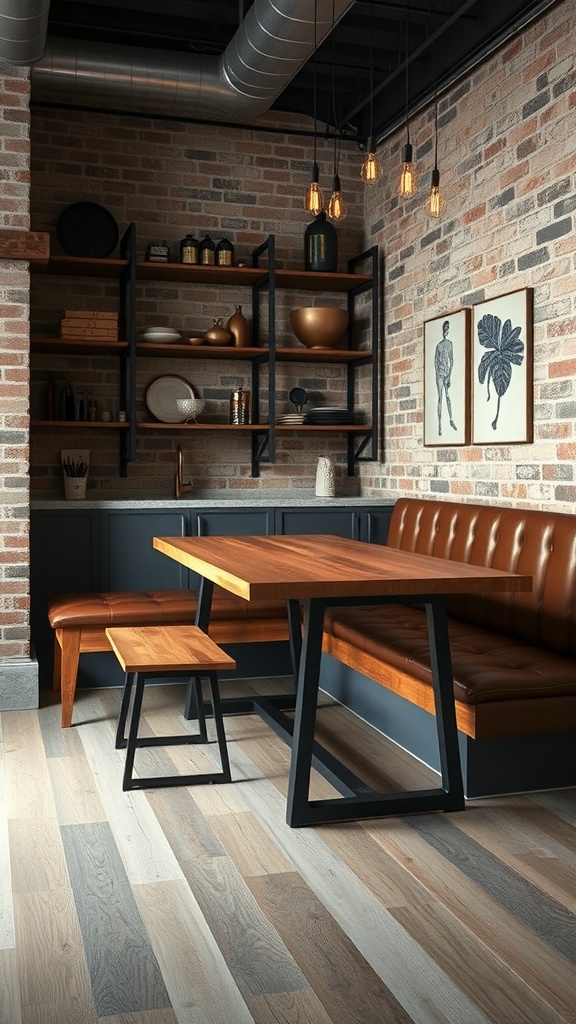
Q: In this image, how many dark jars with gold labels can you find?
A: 3